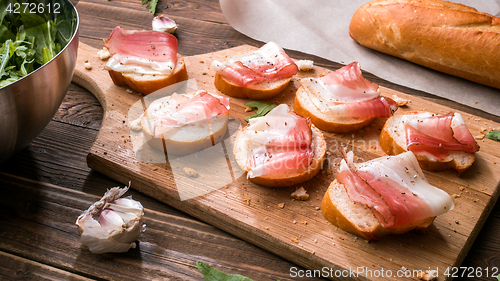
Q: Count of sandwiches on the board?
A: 7